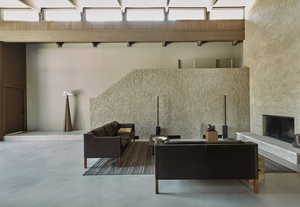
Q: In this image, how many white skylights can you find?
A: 6